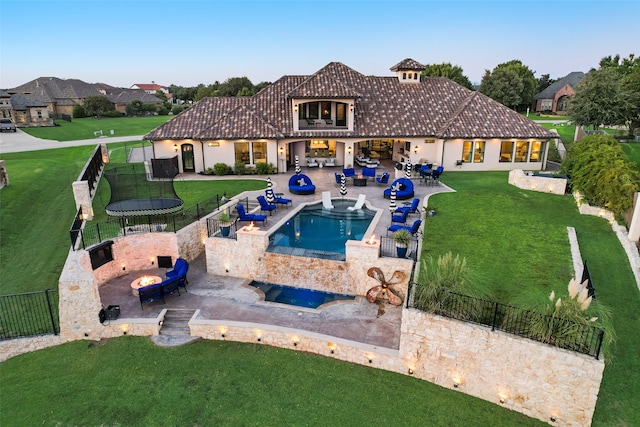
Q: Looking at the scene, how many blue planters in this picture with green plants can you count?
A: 2